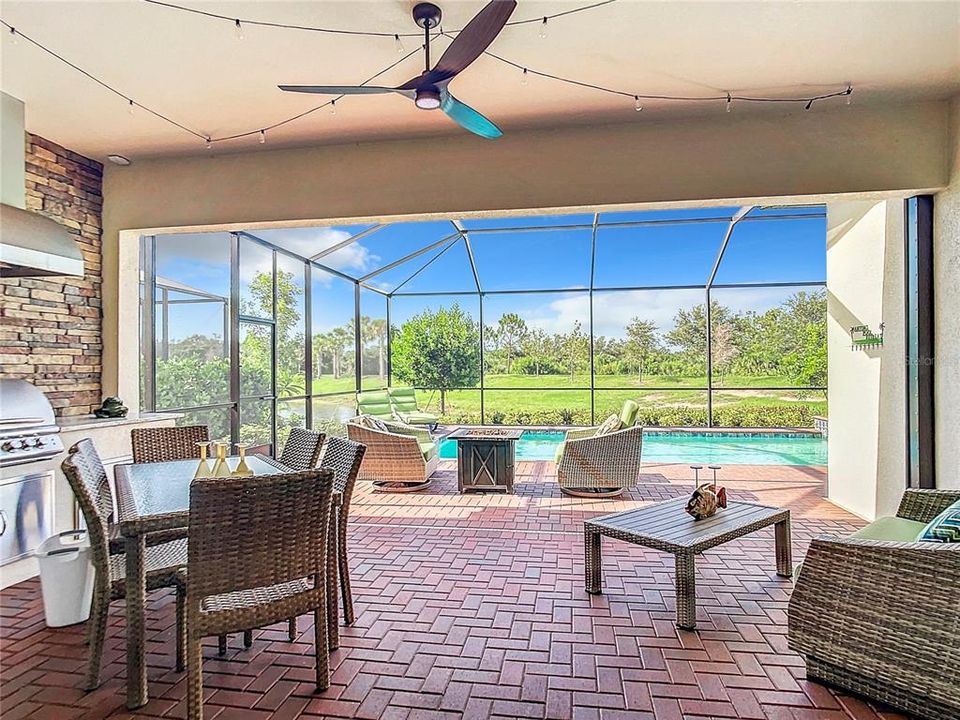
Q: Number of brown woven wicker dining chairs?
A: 6